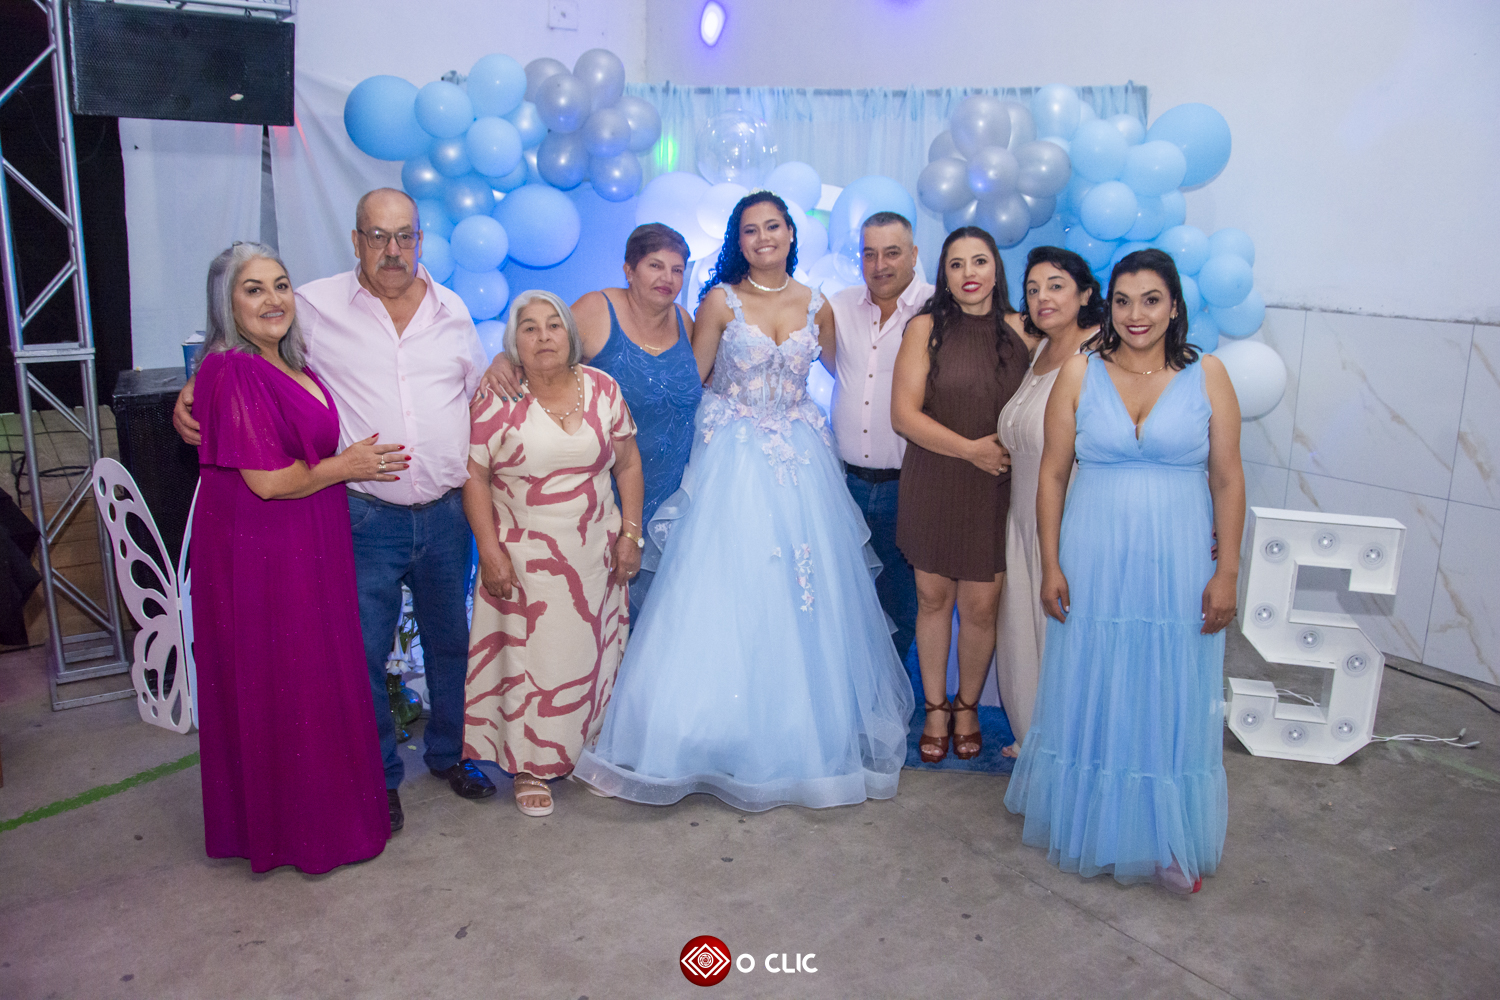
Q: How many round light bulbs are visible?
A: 9